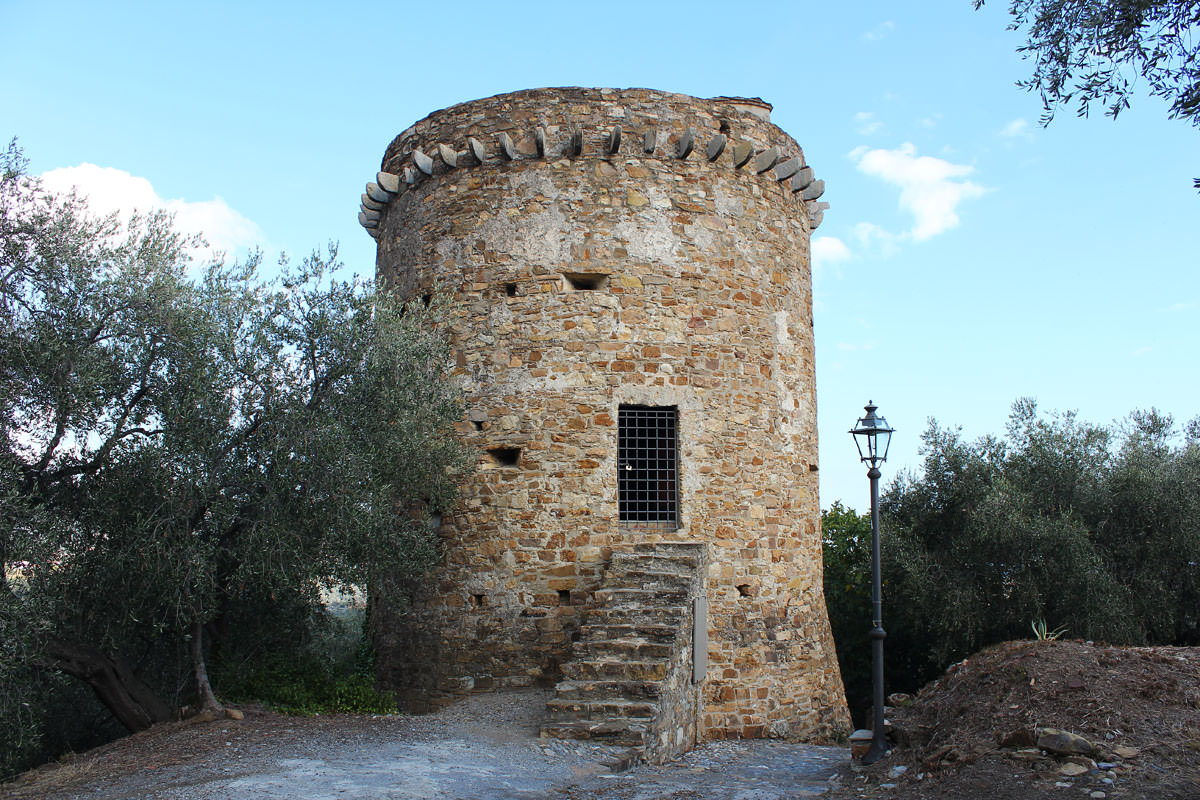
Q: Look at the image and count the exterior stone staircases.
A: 1